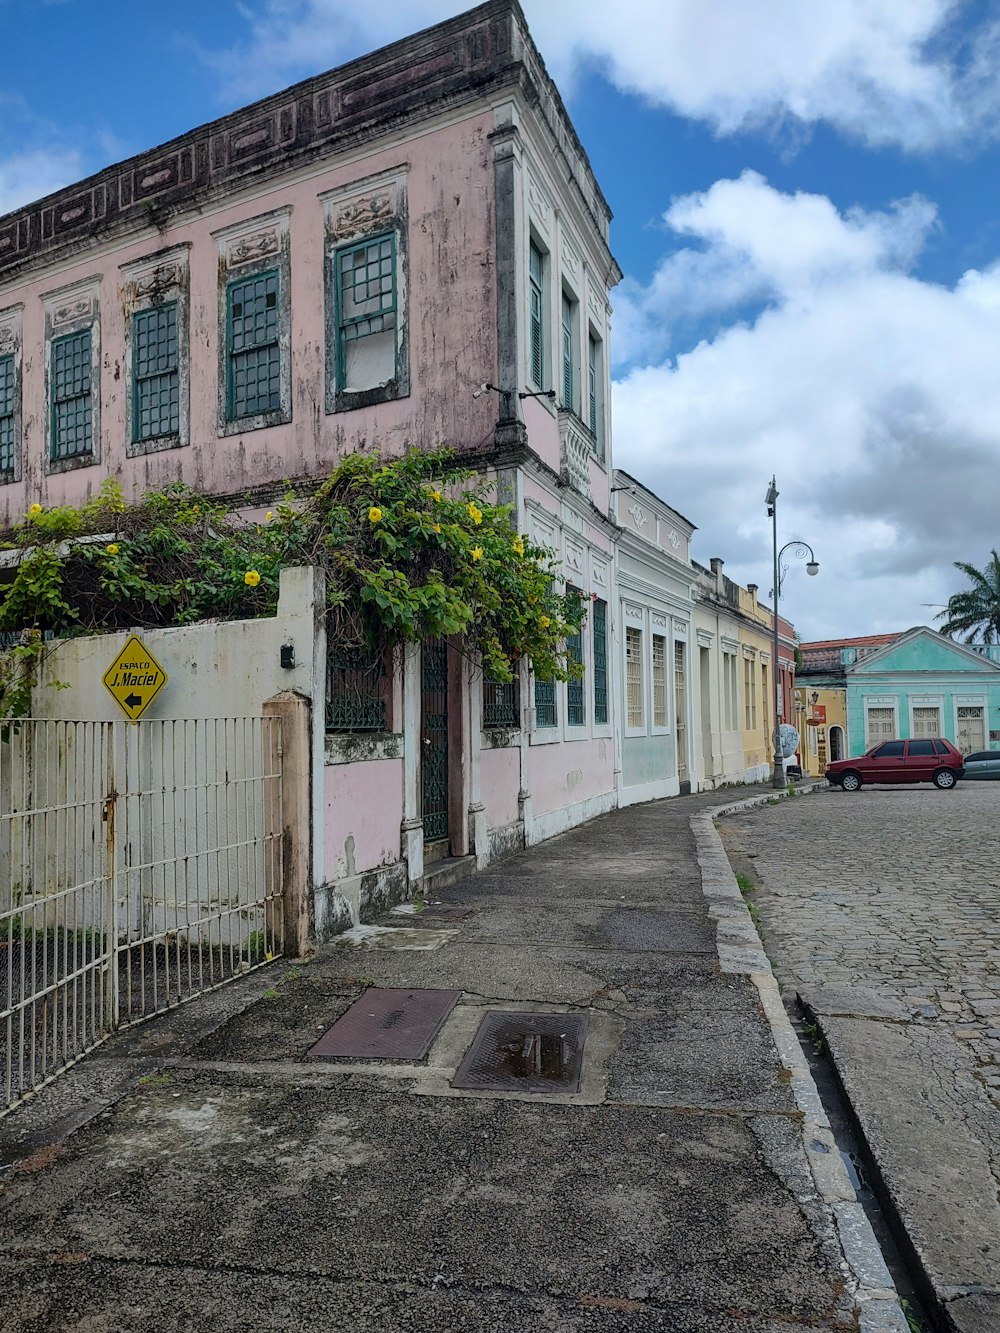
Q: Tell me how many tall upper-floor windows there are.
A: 8